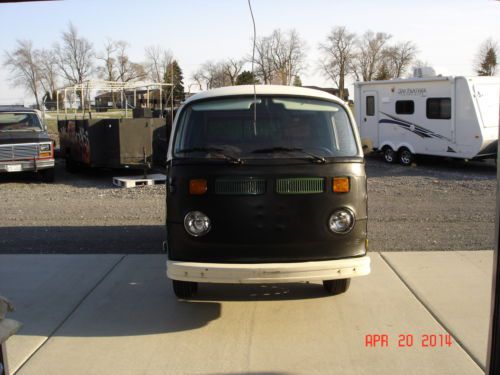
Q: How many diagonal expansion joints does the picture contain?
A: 2